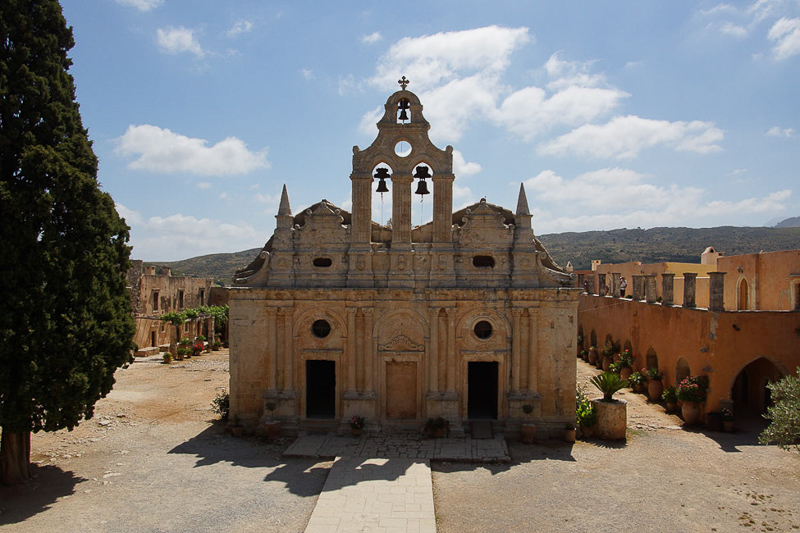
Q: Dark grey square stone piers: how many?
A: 9